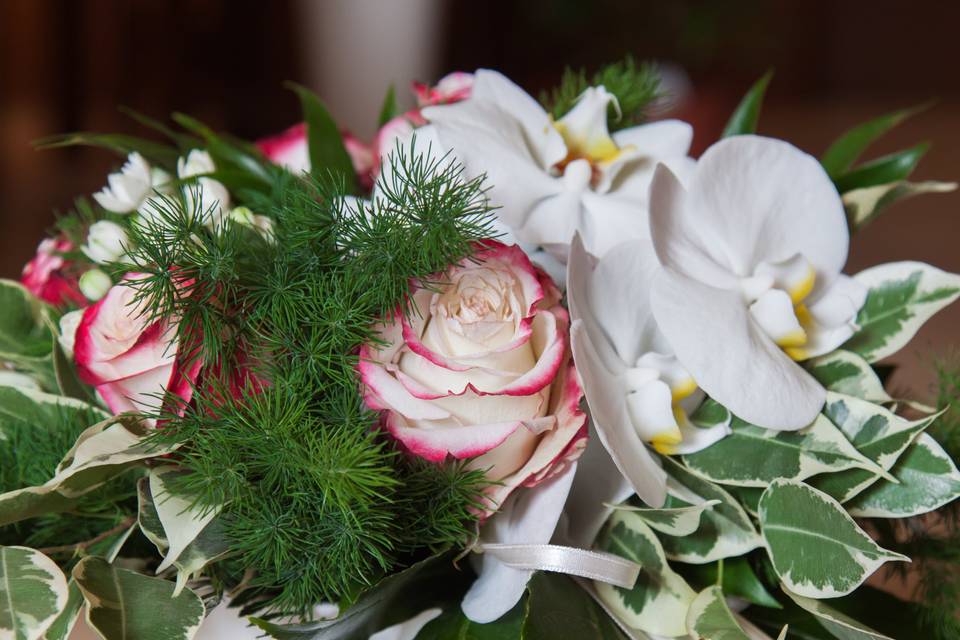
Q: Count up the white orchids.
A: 3